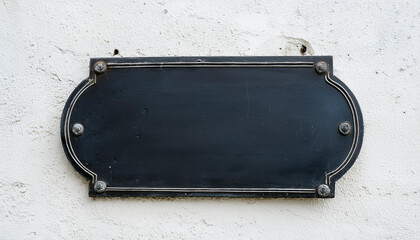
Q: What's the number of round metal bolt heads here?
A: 6